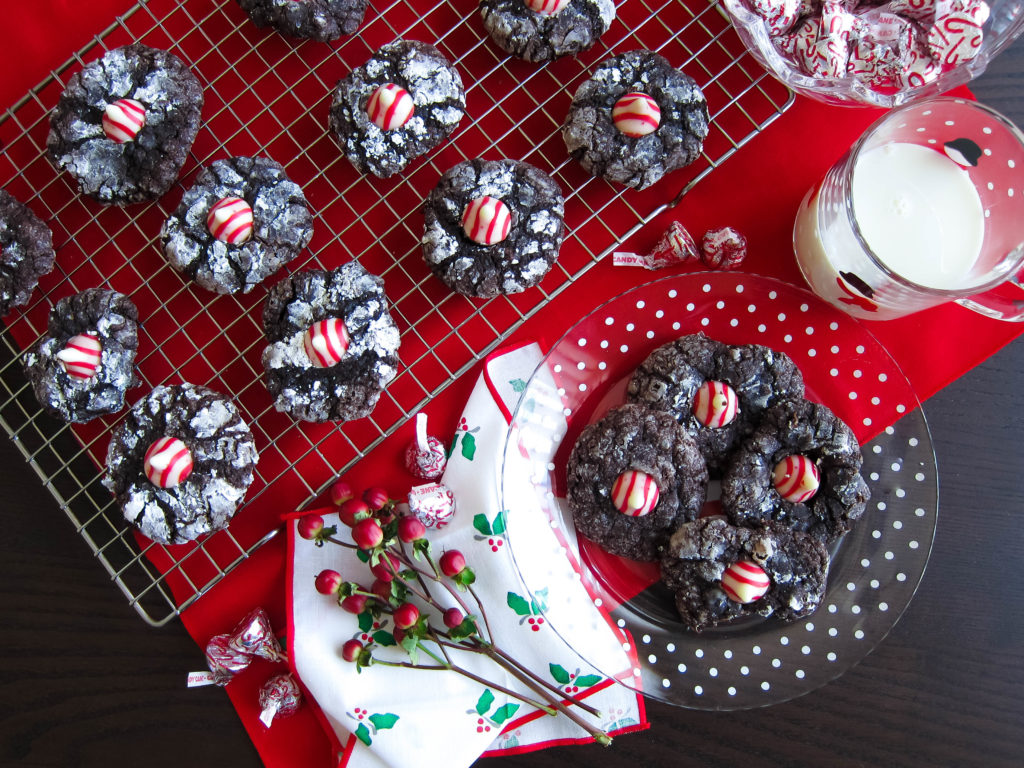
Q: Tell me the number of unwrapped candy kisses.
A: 13